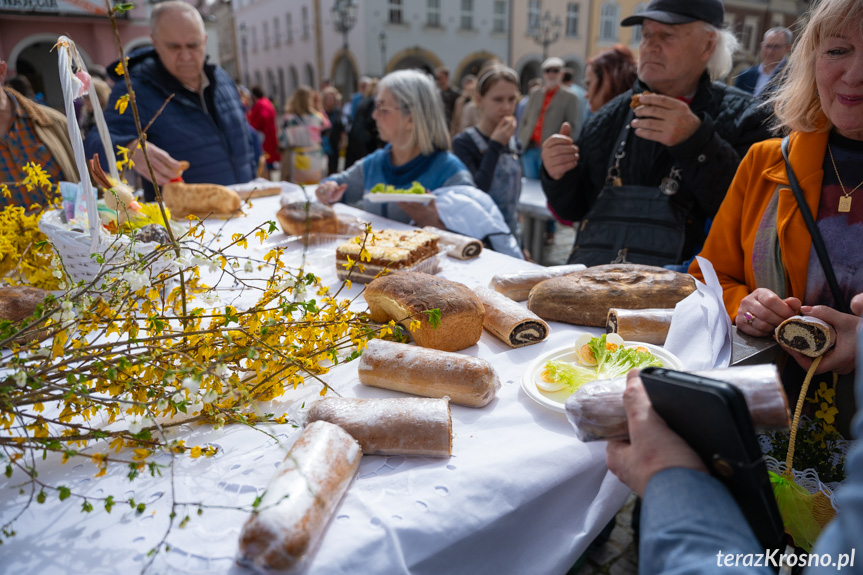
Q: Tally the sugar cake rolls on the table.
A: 7